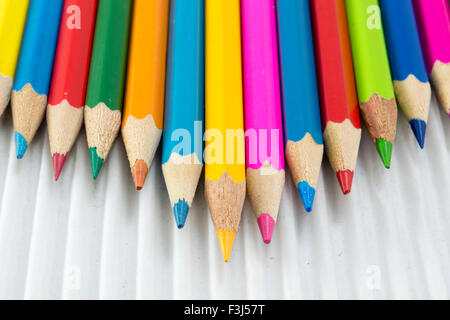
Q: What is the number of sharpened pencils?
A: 13